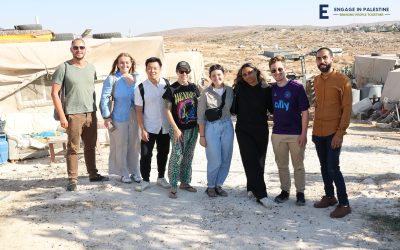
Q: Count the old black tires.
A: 3